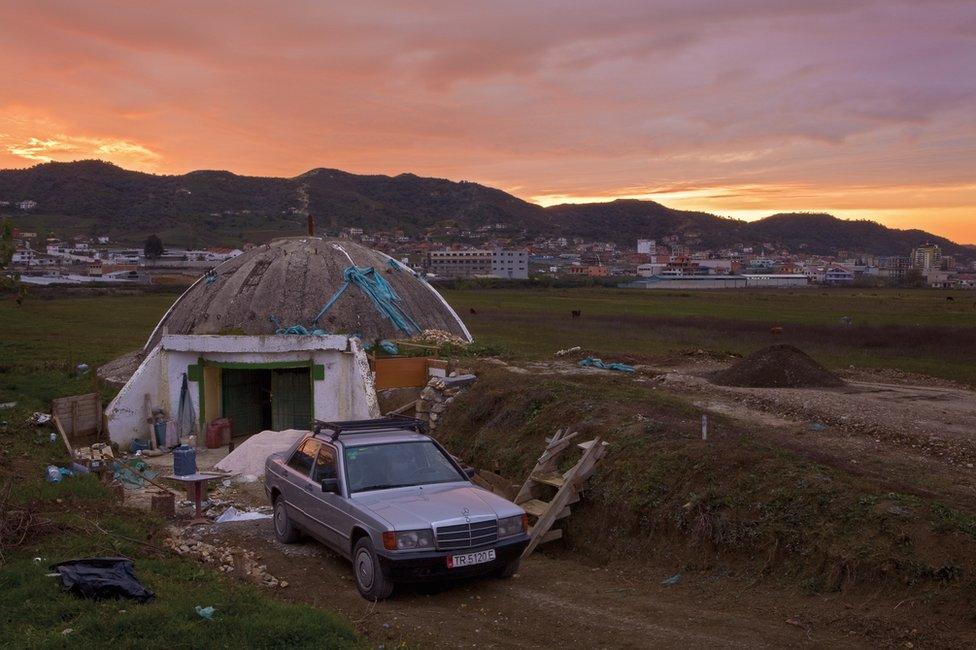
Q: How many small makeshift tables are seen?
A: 1